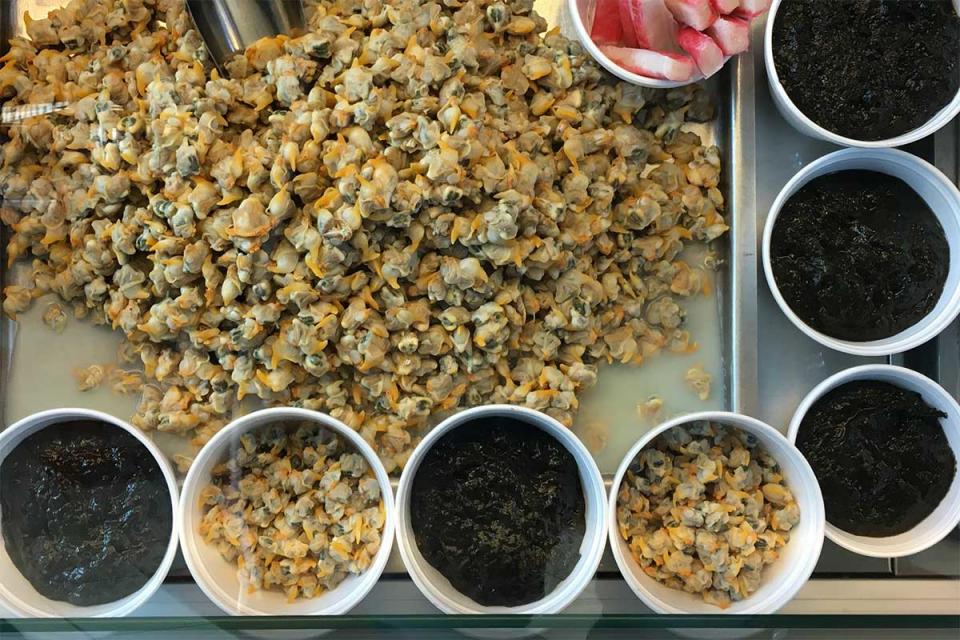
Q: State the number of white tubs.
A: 8